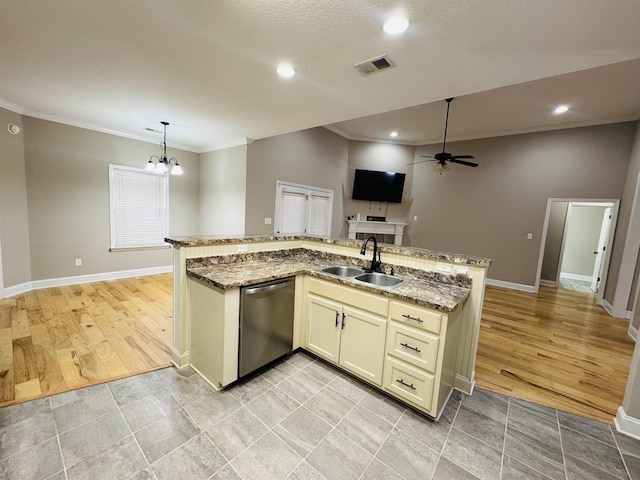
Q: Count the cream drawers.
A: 3